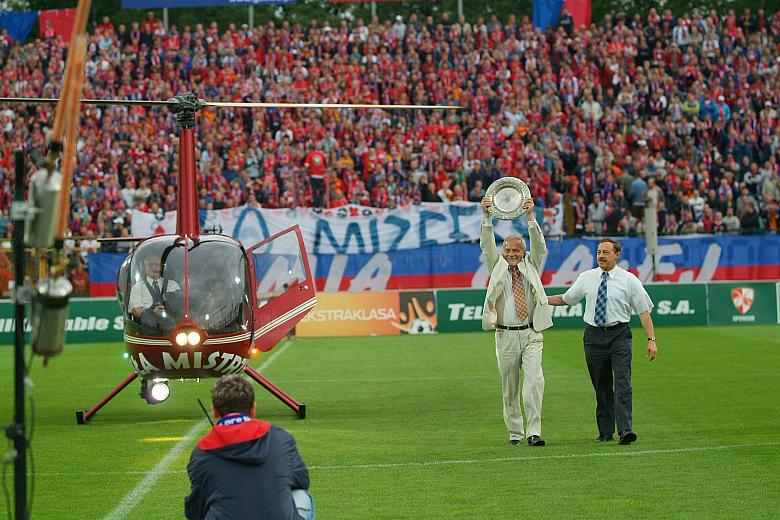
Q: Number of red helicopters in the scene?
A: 1